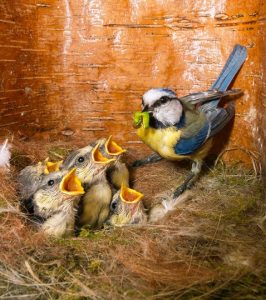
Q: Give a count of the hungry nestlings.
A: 5